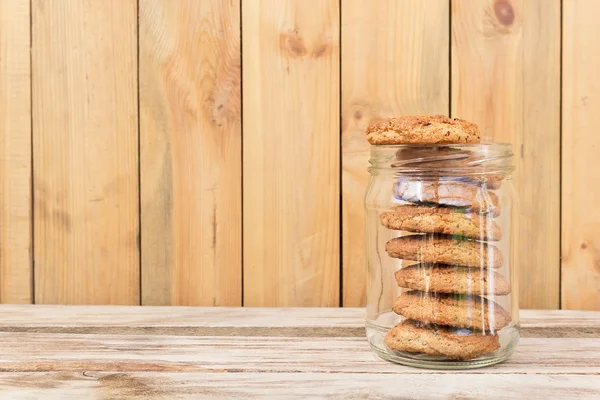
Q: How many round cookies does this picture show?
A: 8